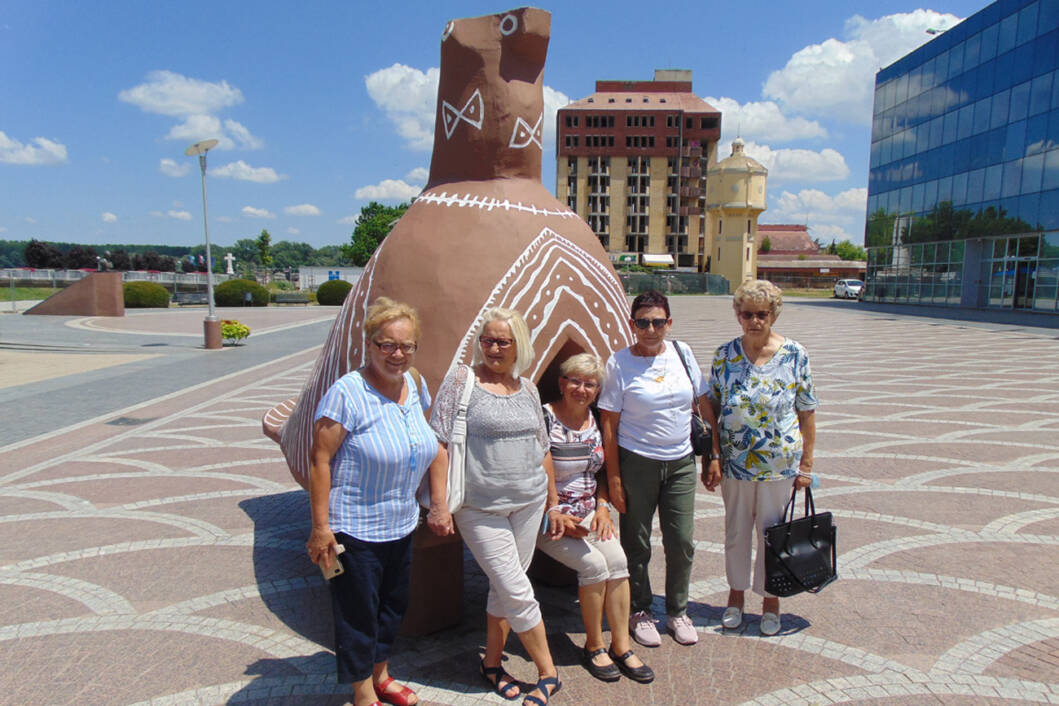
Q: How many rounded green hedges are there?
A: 3